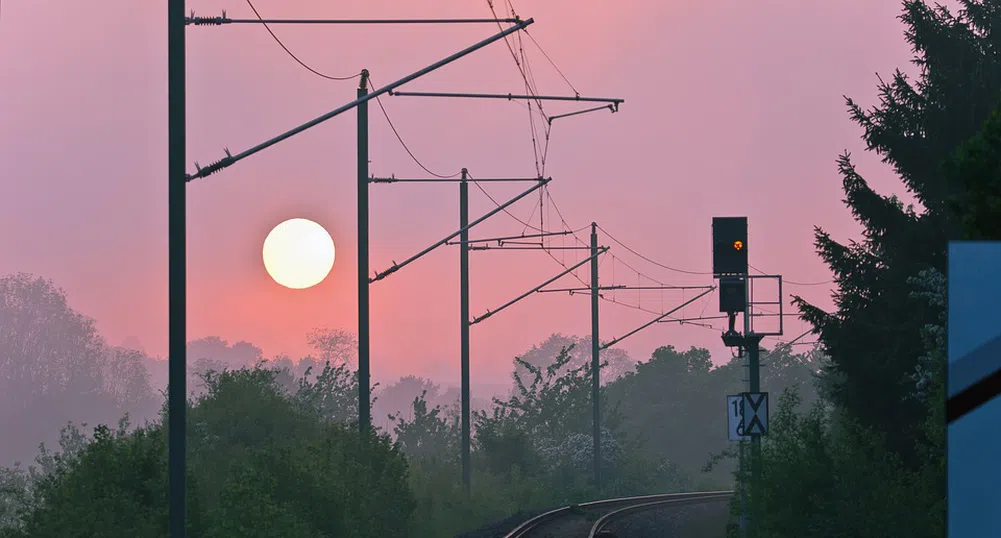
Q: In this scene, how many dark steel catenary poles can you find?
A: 4